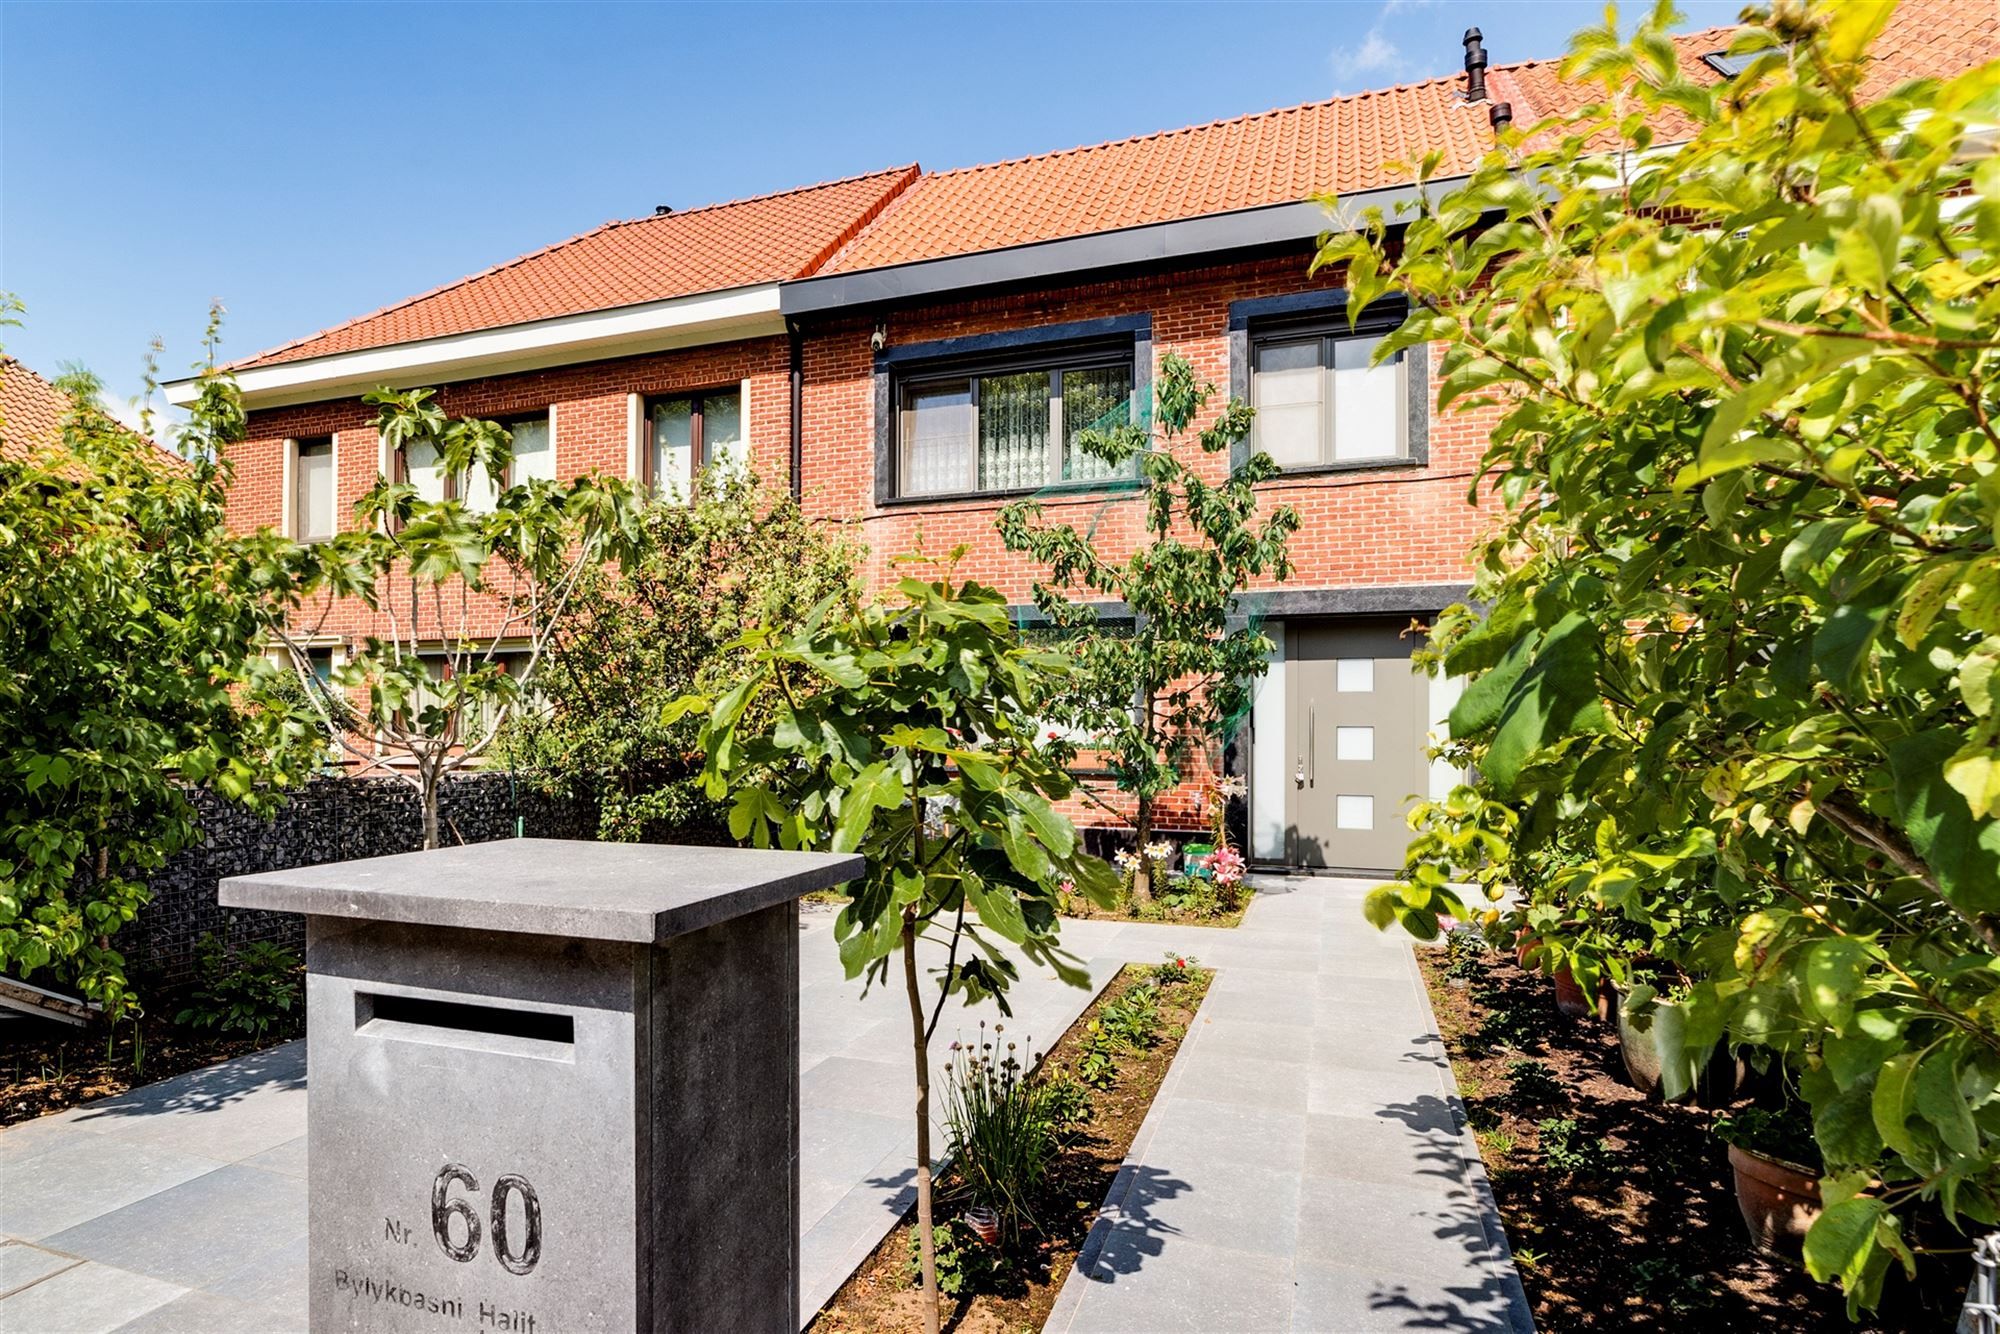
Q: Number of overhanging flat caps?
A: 1